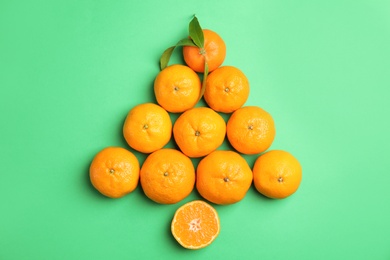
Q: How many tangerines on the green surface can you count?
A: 11